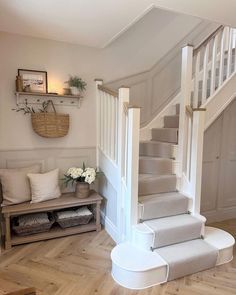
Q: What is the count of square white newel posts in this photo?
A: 5